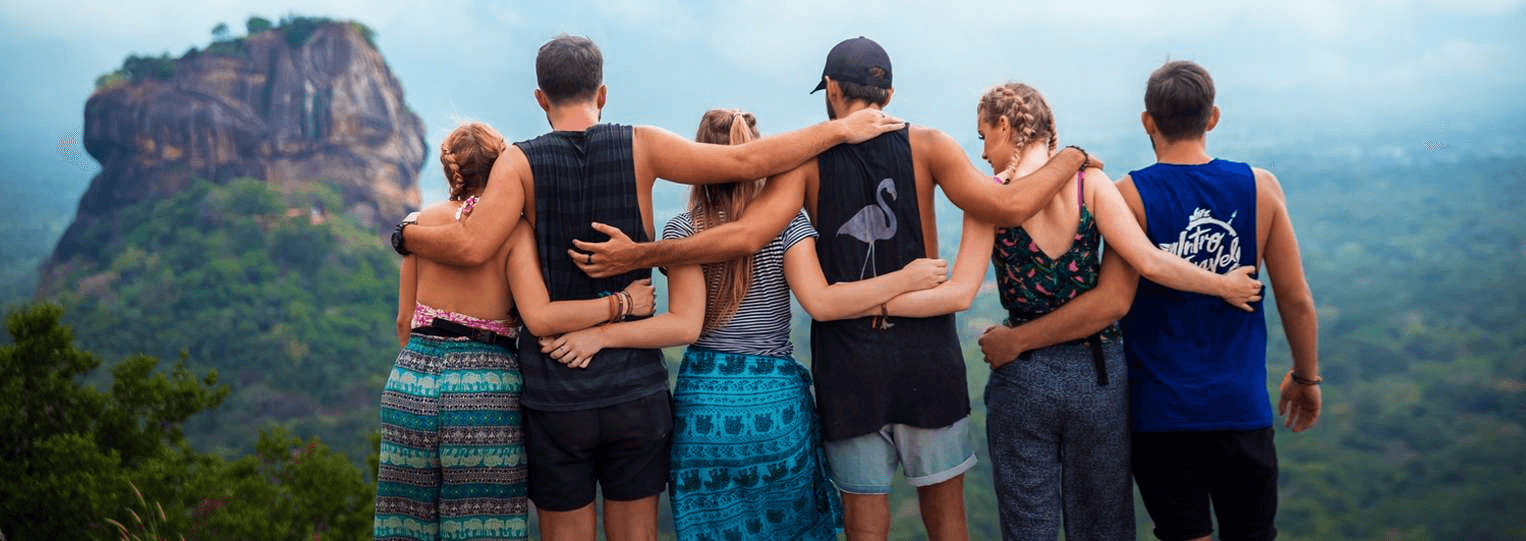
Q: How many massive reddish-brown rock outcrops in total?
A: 1